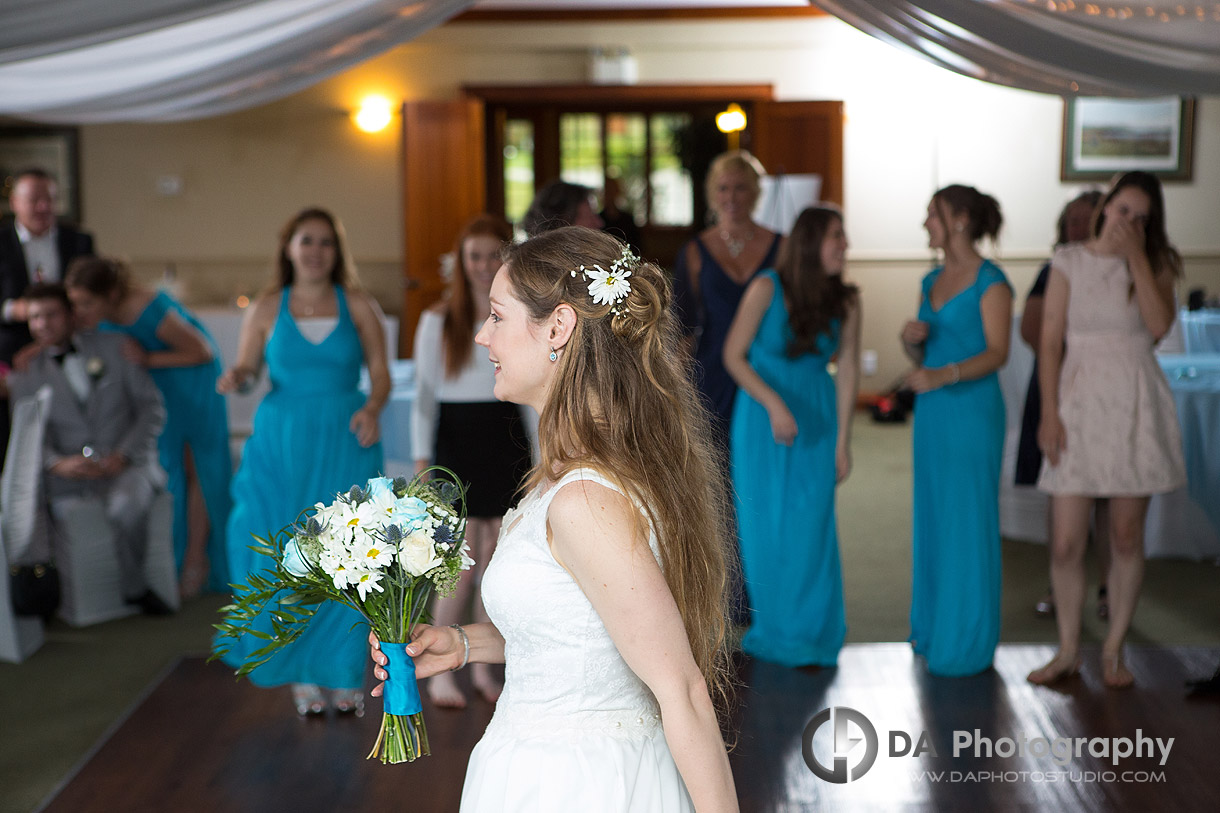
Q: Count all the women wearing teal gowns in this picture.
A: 4